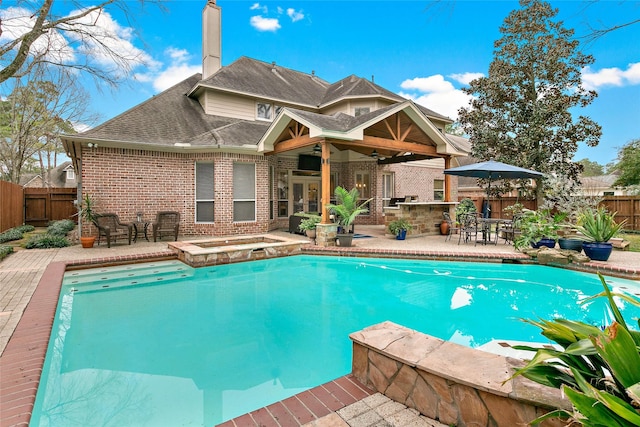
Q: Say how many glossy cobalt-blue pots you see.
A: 3